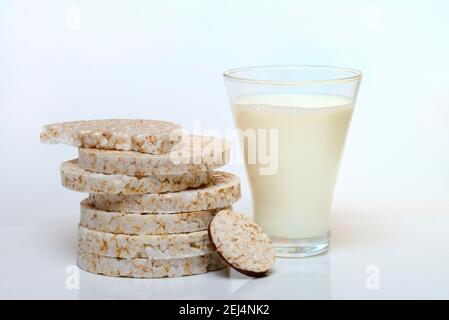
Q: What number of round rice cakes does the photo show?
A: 8